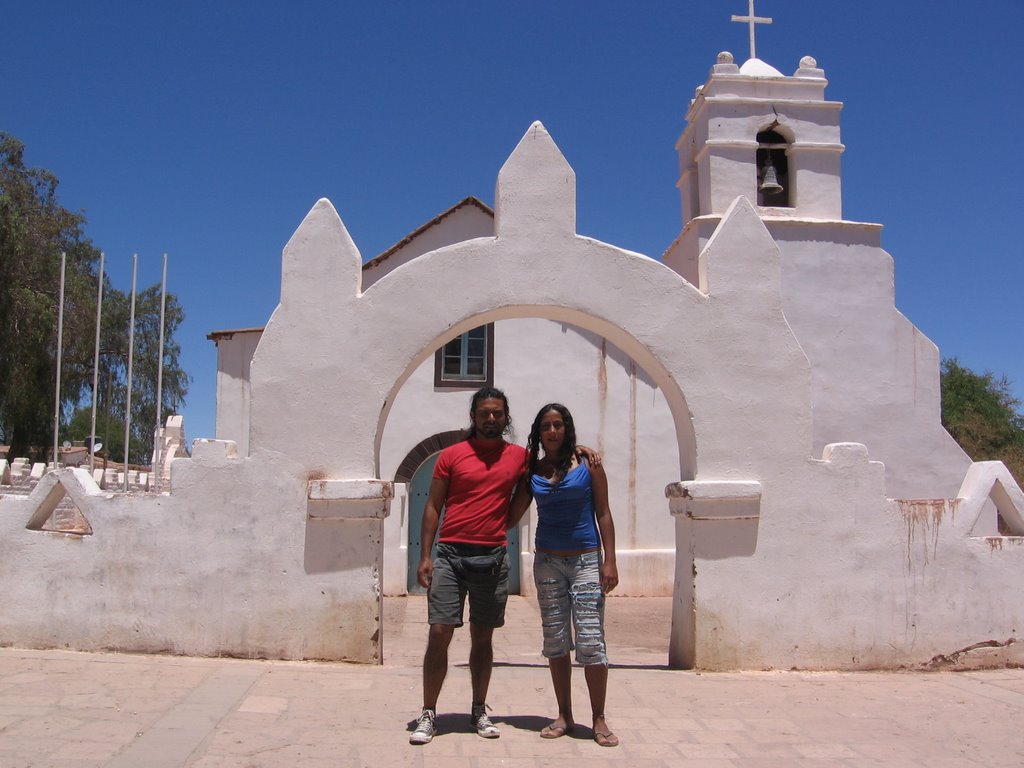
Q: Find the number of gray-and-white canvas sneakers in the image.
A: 2